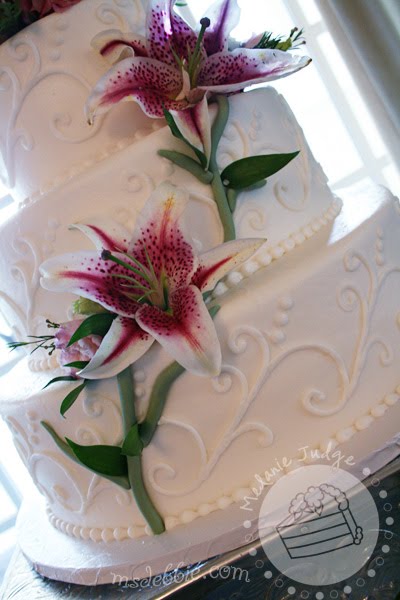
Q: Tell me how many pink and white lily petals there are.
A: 12